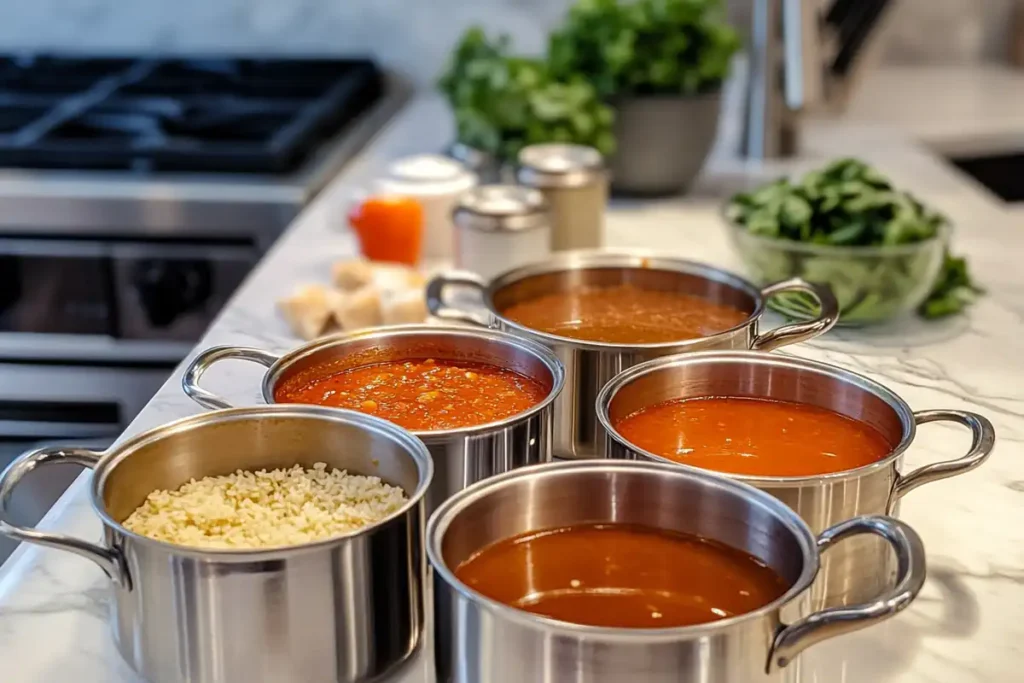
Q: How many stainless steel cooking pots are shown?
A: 5